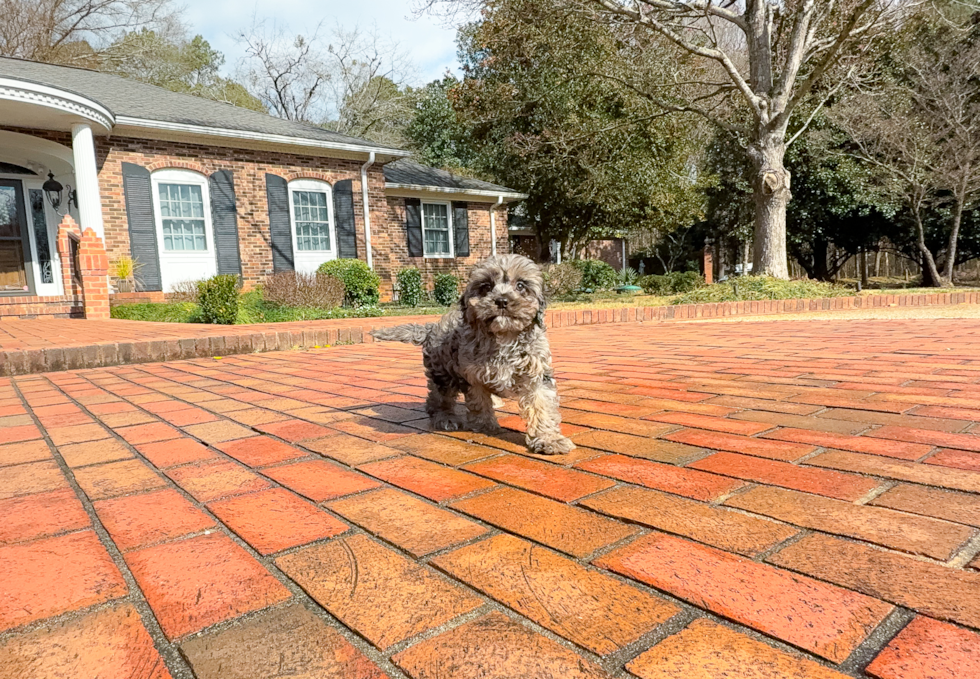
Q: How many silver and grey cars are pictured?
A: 0